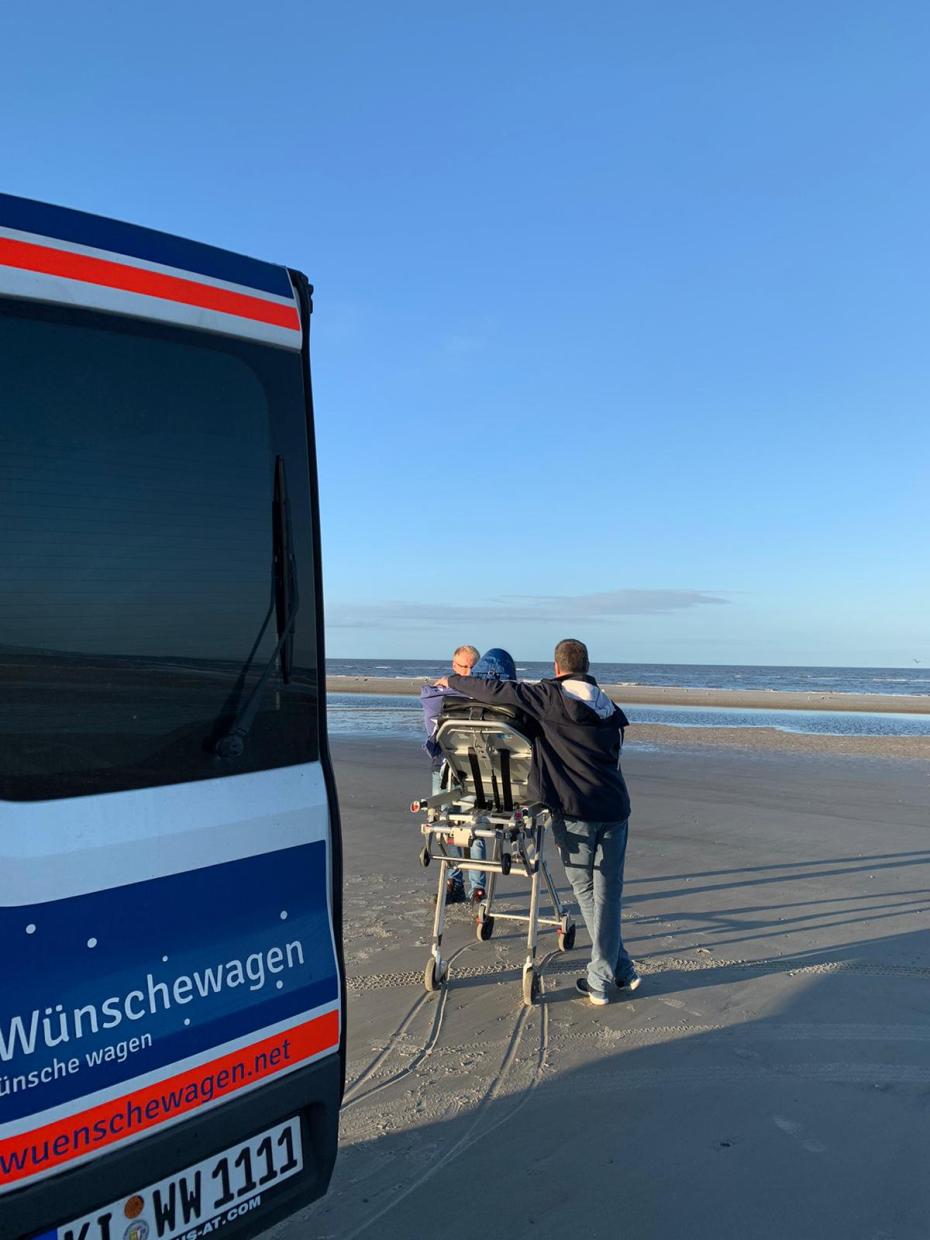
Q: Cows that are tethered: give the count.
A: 0